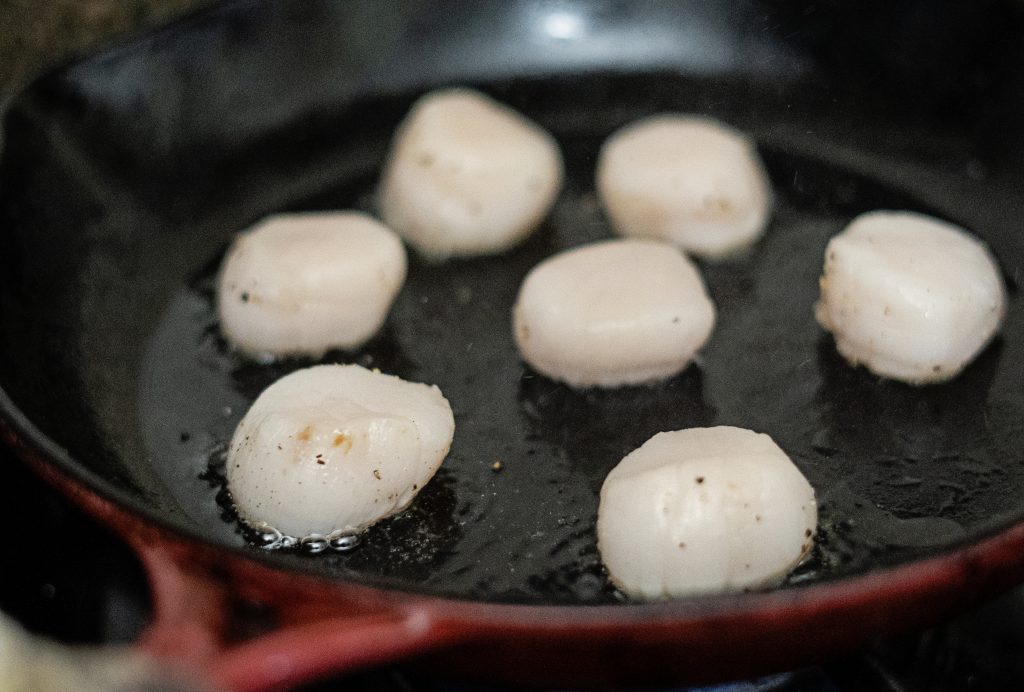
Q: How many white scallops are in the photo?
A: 7